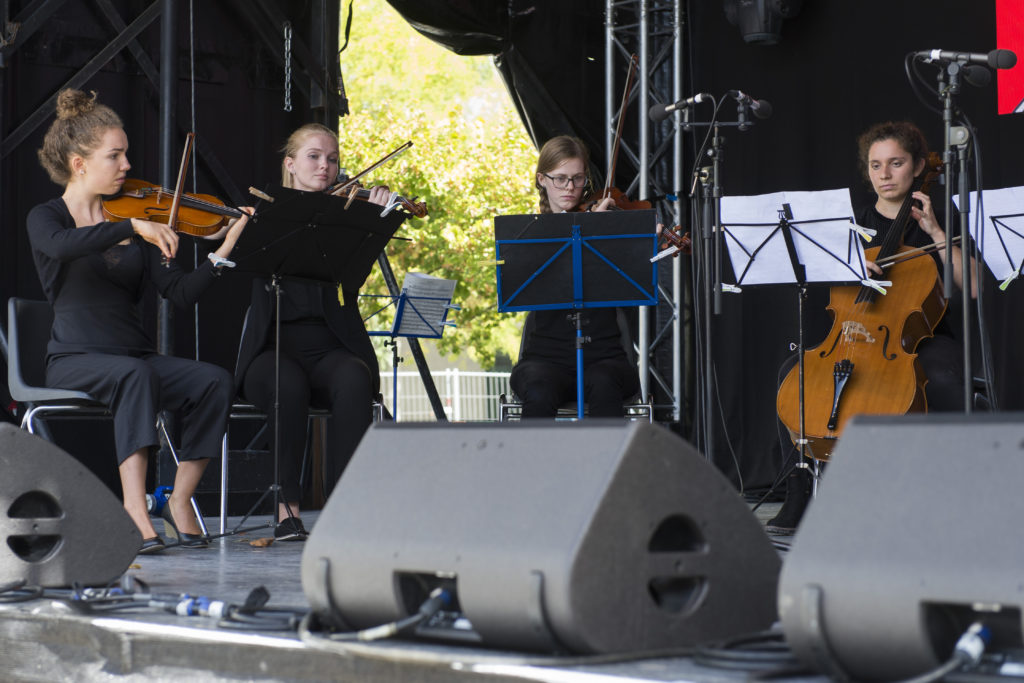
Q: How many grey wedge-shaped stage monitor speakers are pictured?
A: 3